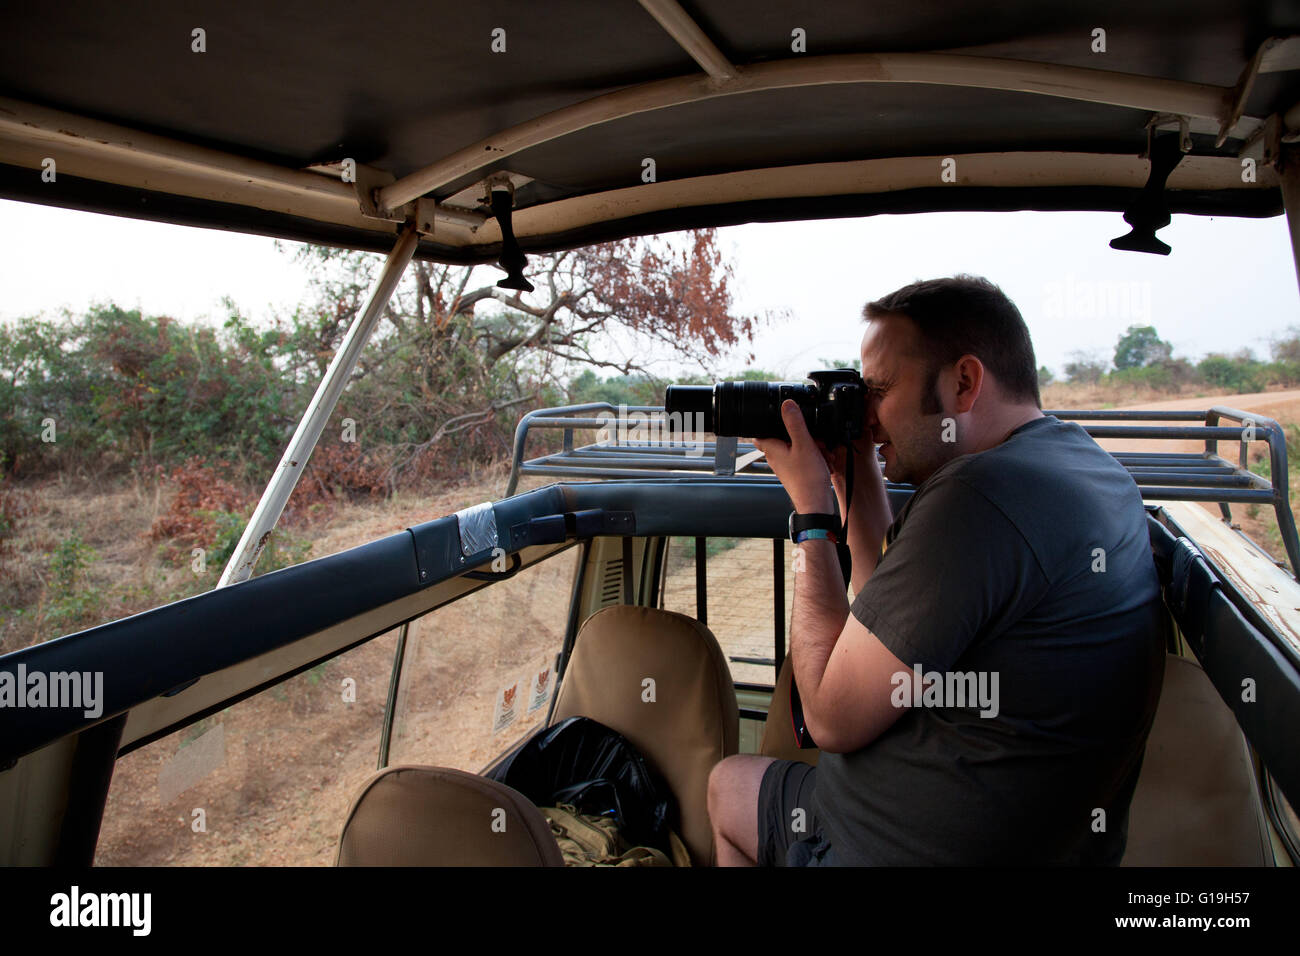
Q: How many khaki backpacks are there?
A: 1